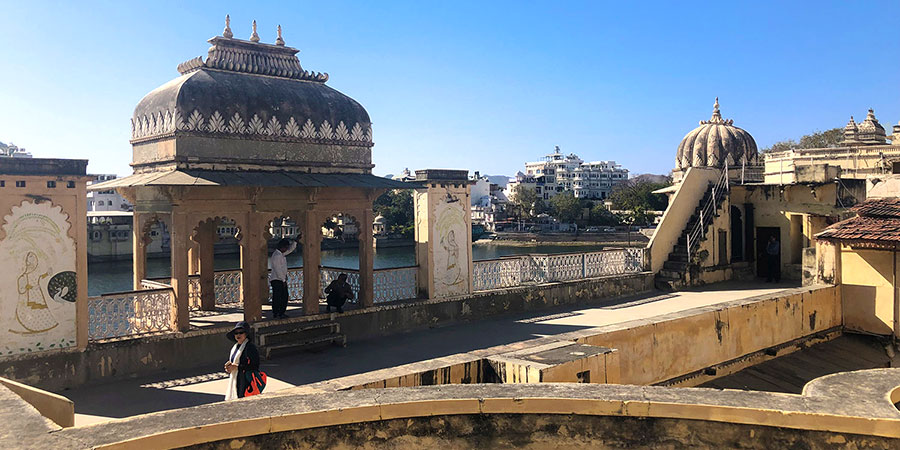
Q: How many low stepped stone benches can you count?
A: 1